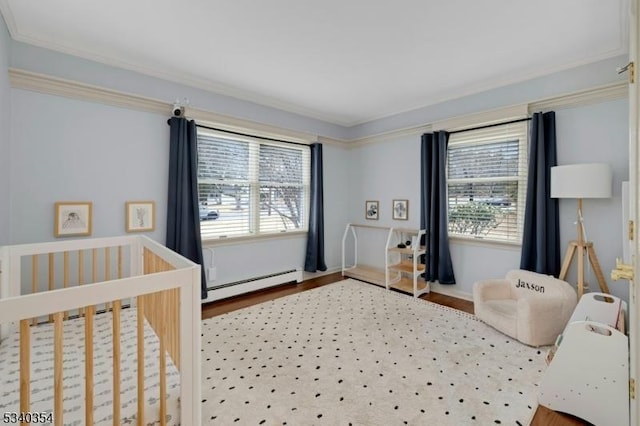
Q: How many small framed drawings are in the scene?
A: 4